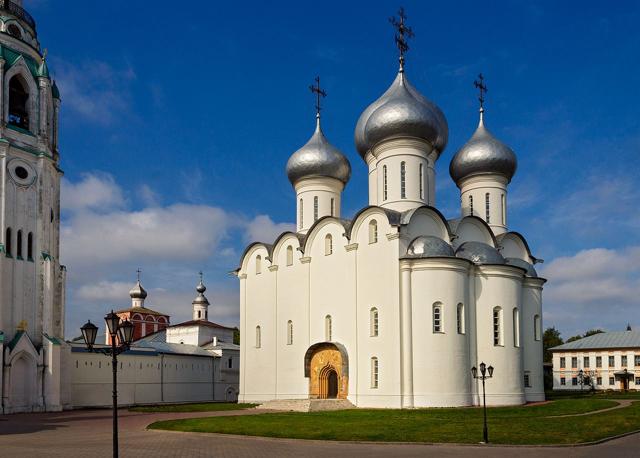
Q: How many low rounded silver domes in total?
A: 3